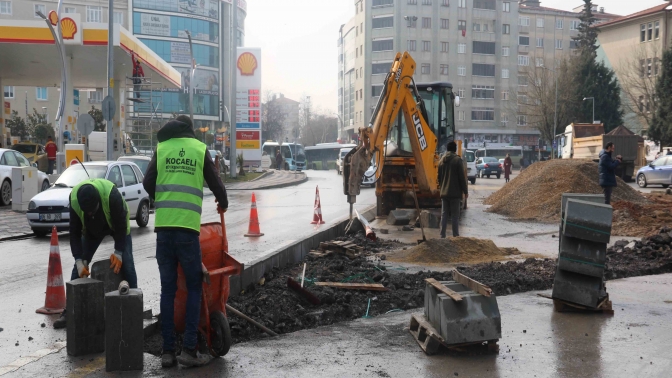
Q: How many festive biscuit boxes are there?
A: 0